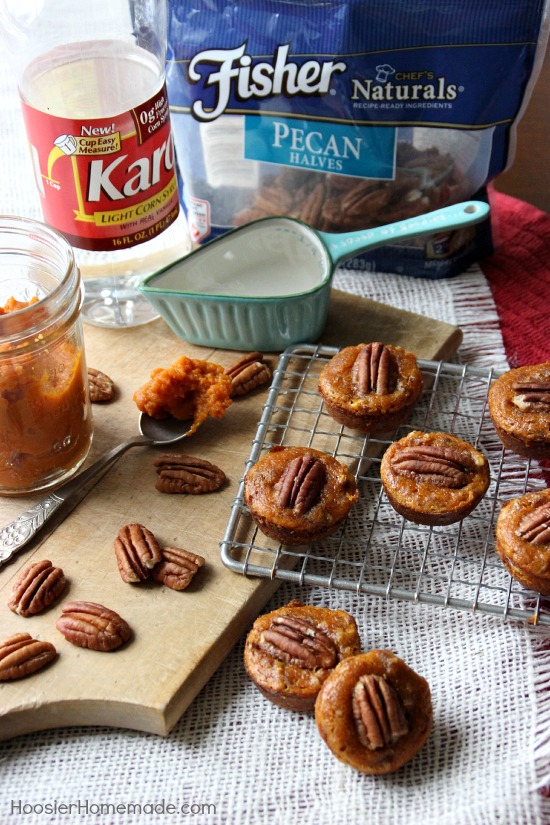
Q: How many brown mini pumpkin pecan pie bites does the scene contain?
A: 7